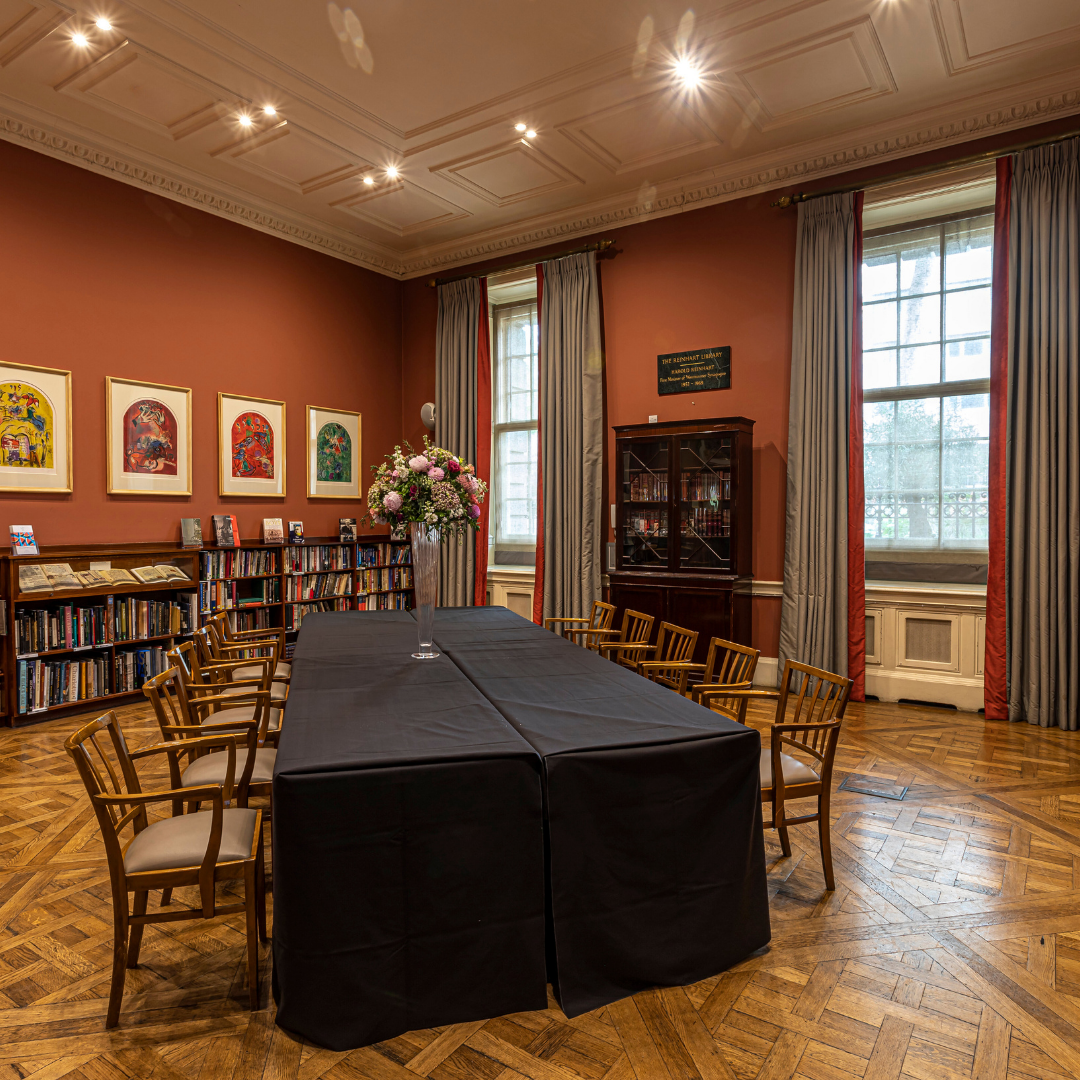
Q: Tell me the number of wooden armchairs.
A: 10